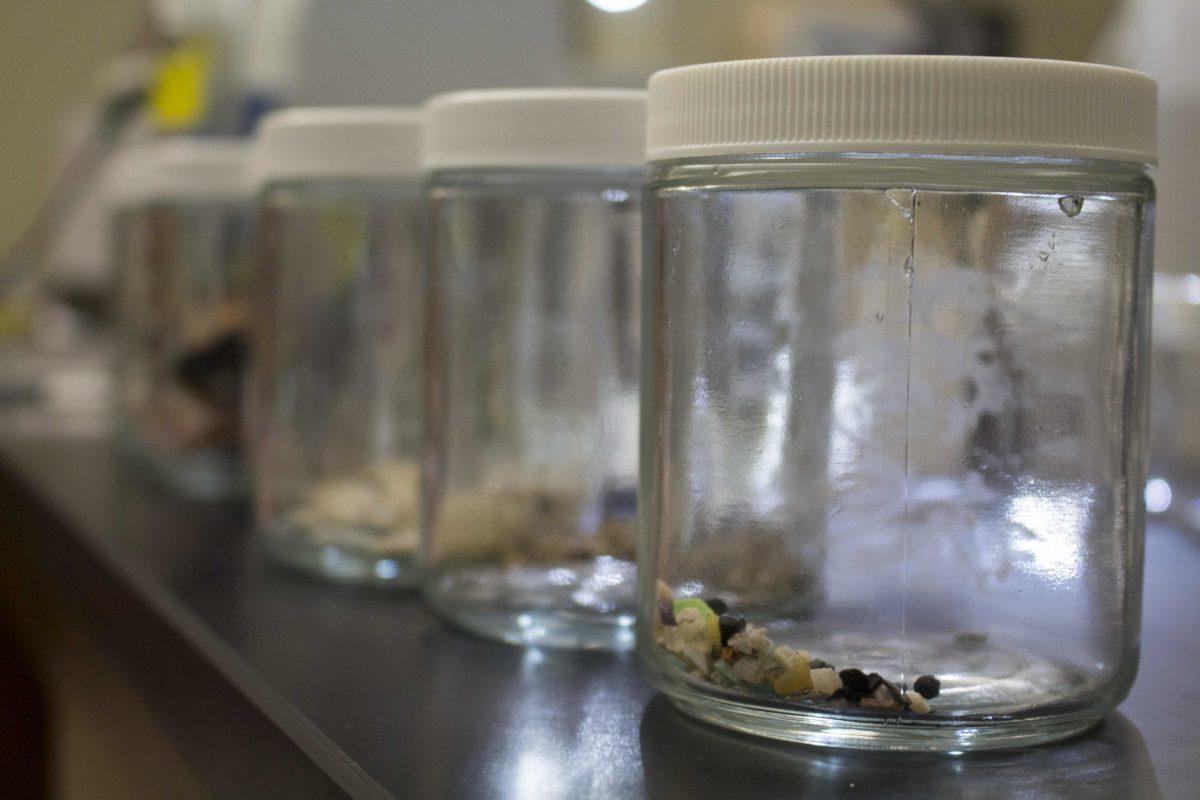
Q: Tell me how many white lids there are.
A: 4